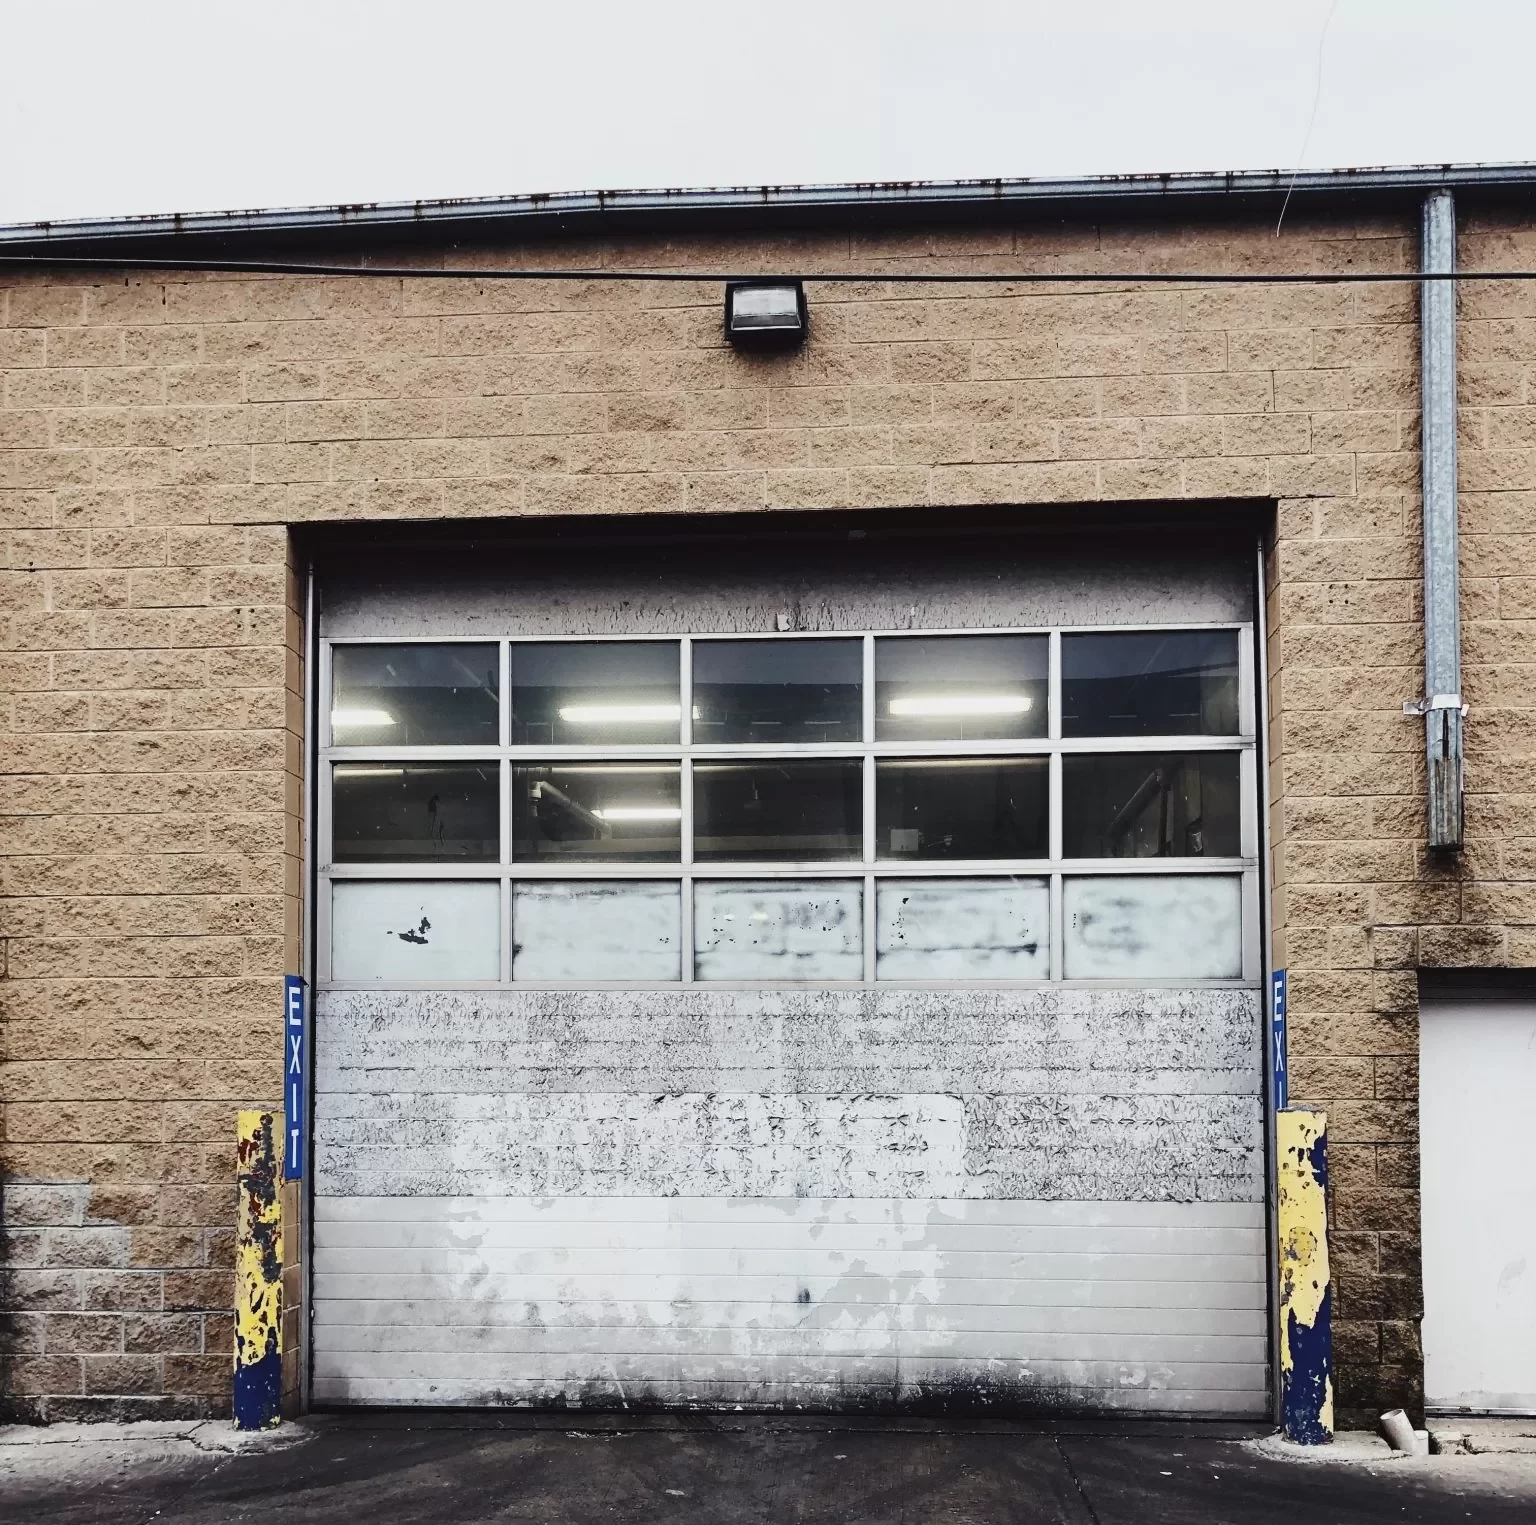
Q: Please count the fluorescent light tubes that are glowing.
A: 4